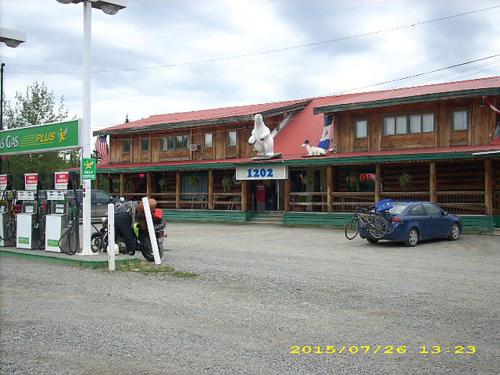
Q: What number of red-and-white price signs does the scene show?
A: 3